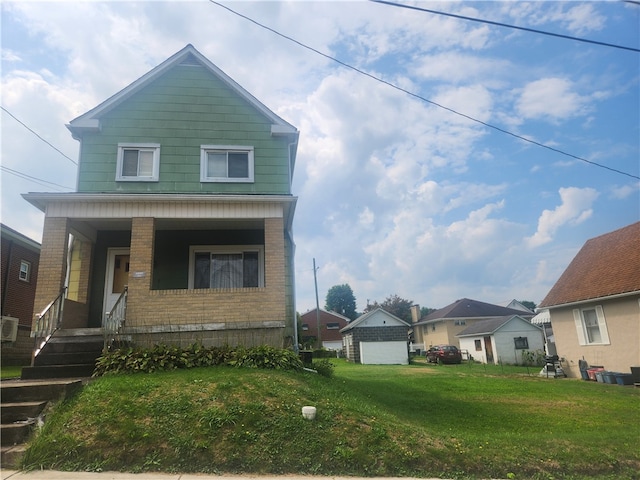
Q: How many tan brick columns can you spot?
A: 3